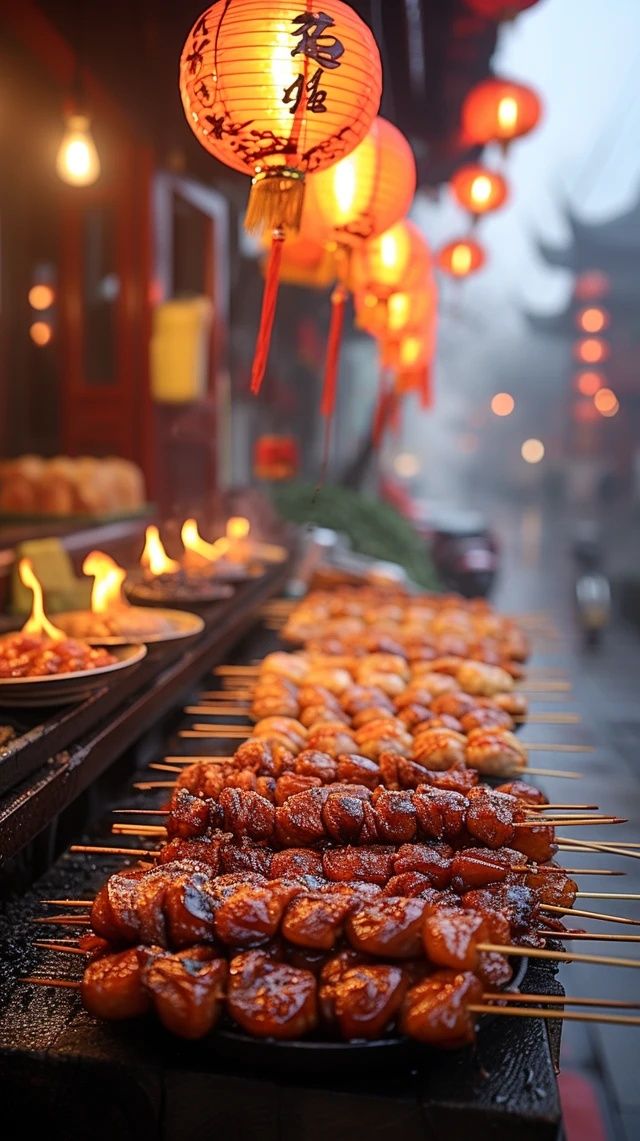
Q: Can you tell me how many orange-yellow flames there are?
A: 5